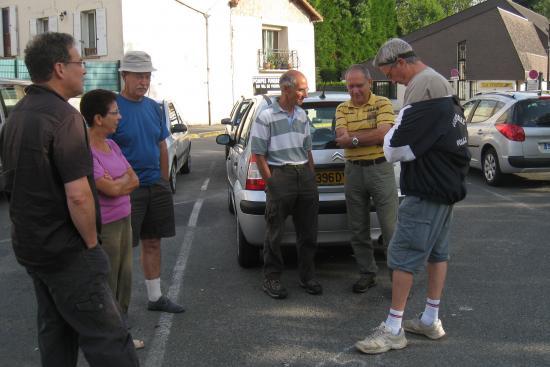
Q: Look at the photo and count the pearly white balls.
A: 0